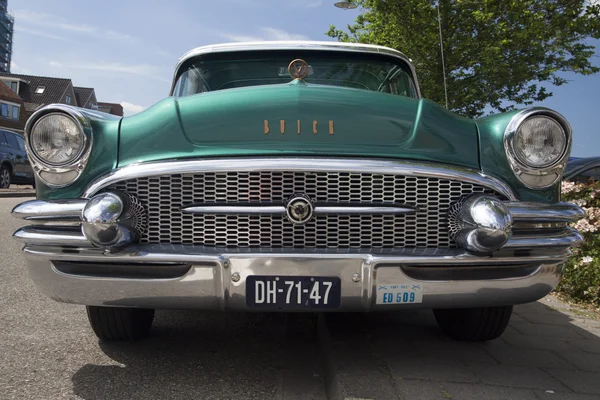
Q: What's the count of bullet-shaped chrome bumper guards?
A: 2